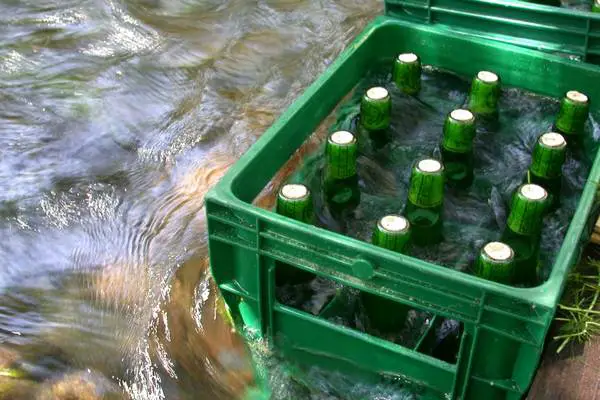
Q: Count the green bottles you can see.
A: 12